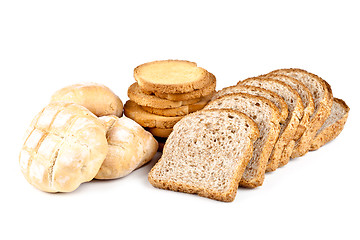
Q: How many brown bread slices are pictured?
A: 7